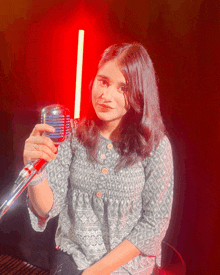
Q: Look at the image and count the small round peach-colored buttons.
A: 3